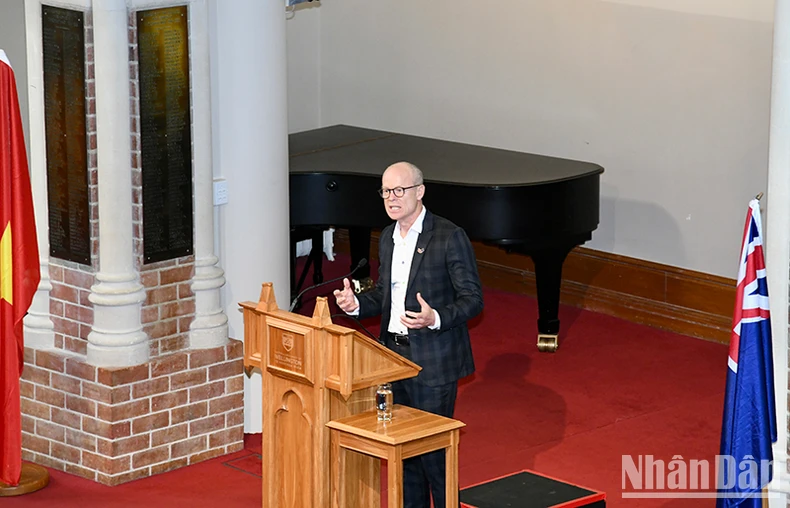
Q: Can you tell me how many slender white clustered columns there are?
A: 3